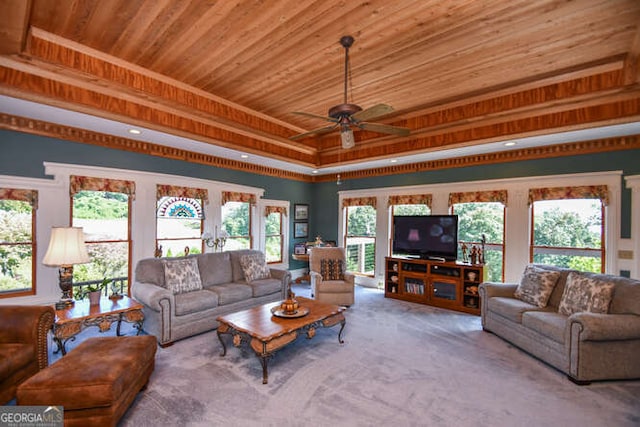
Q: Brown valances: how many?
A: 9